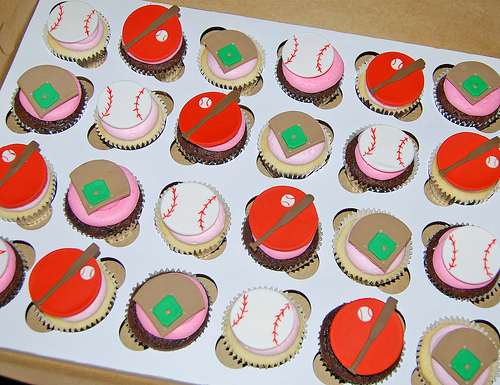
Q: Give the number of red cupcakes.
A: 8